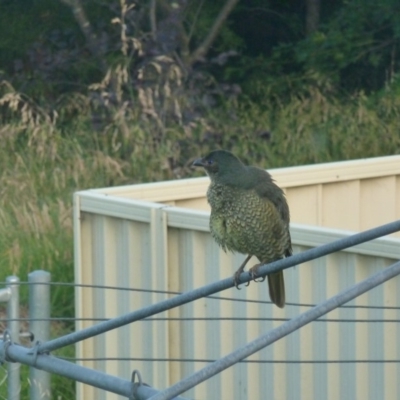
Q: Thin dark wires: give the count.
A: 3